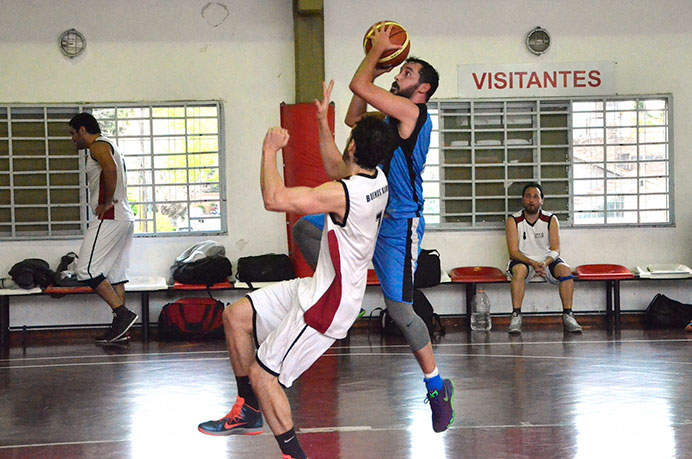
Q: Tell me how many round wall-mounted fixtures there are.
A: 2